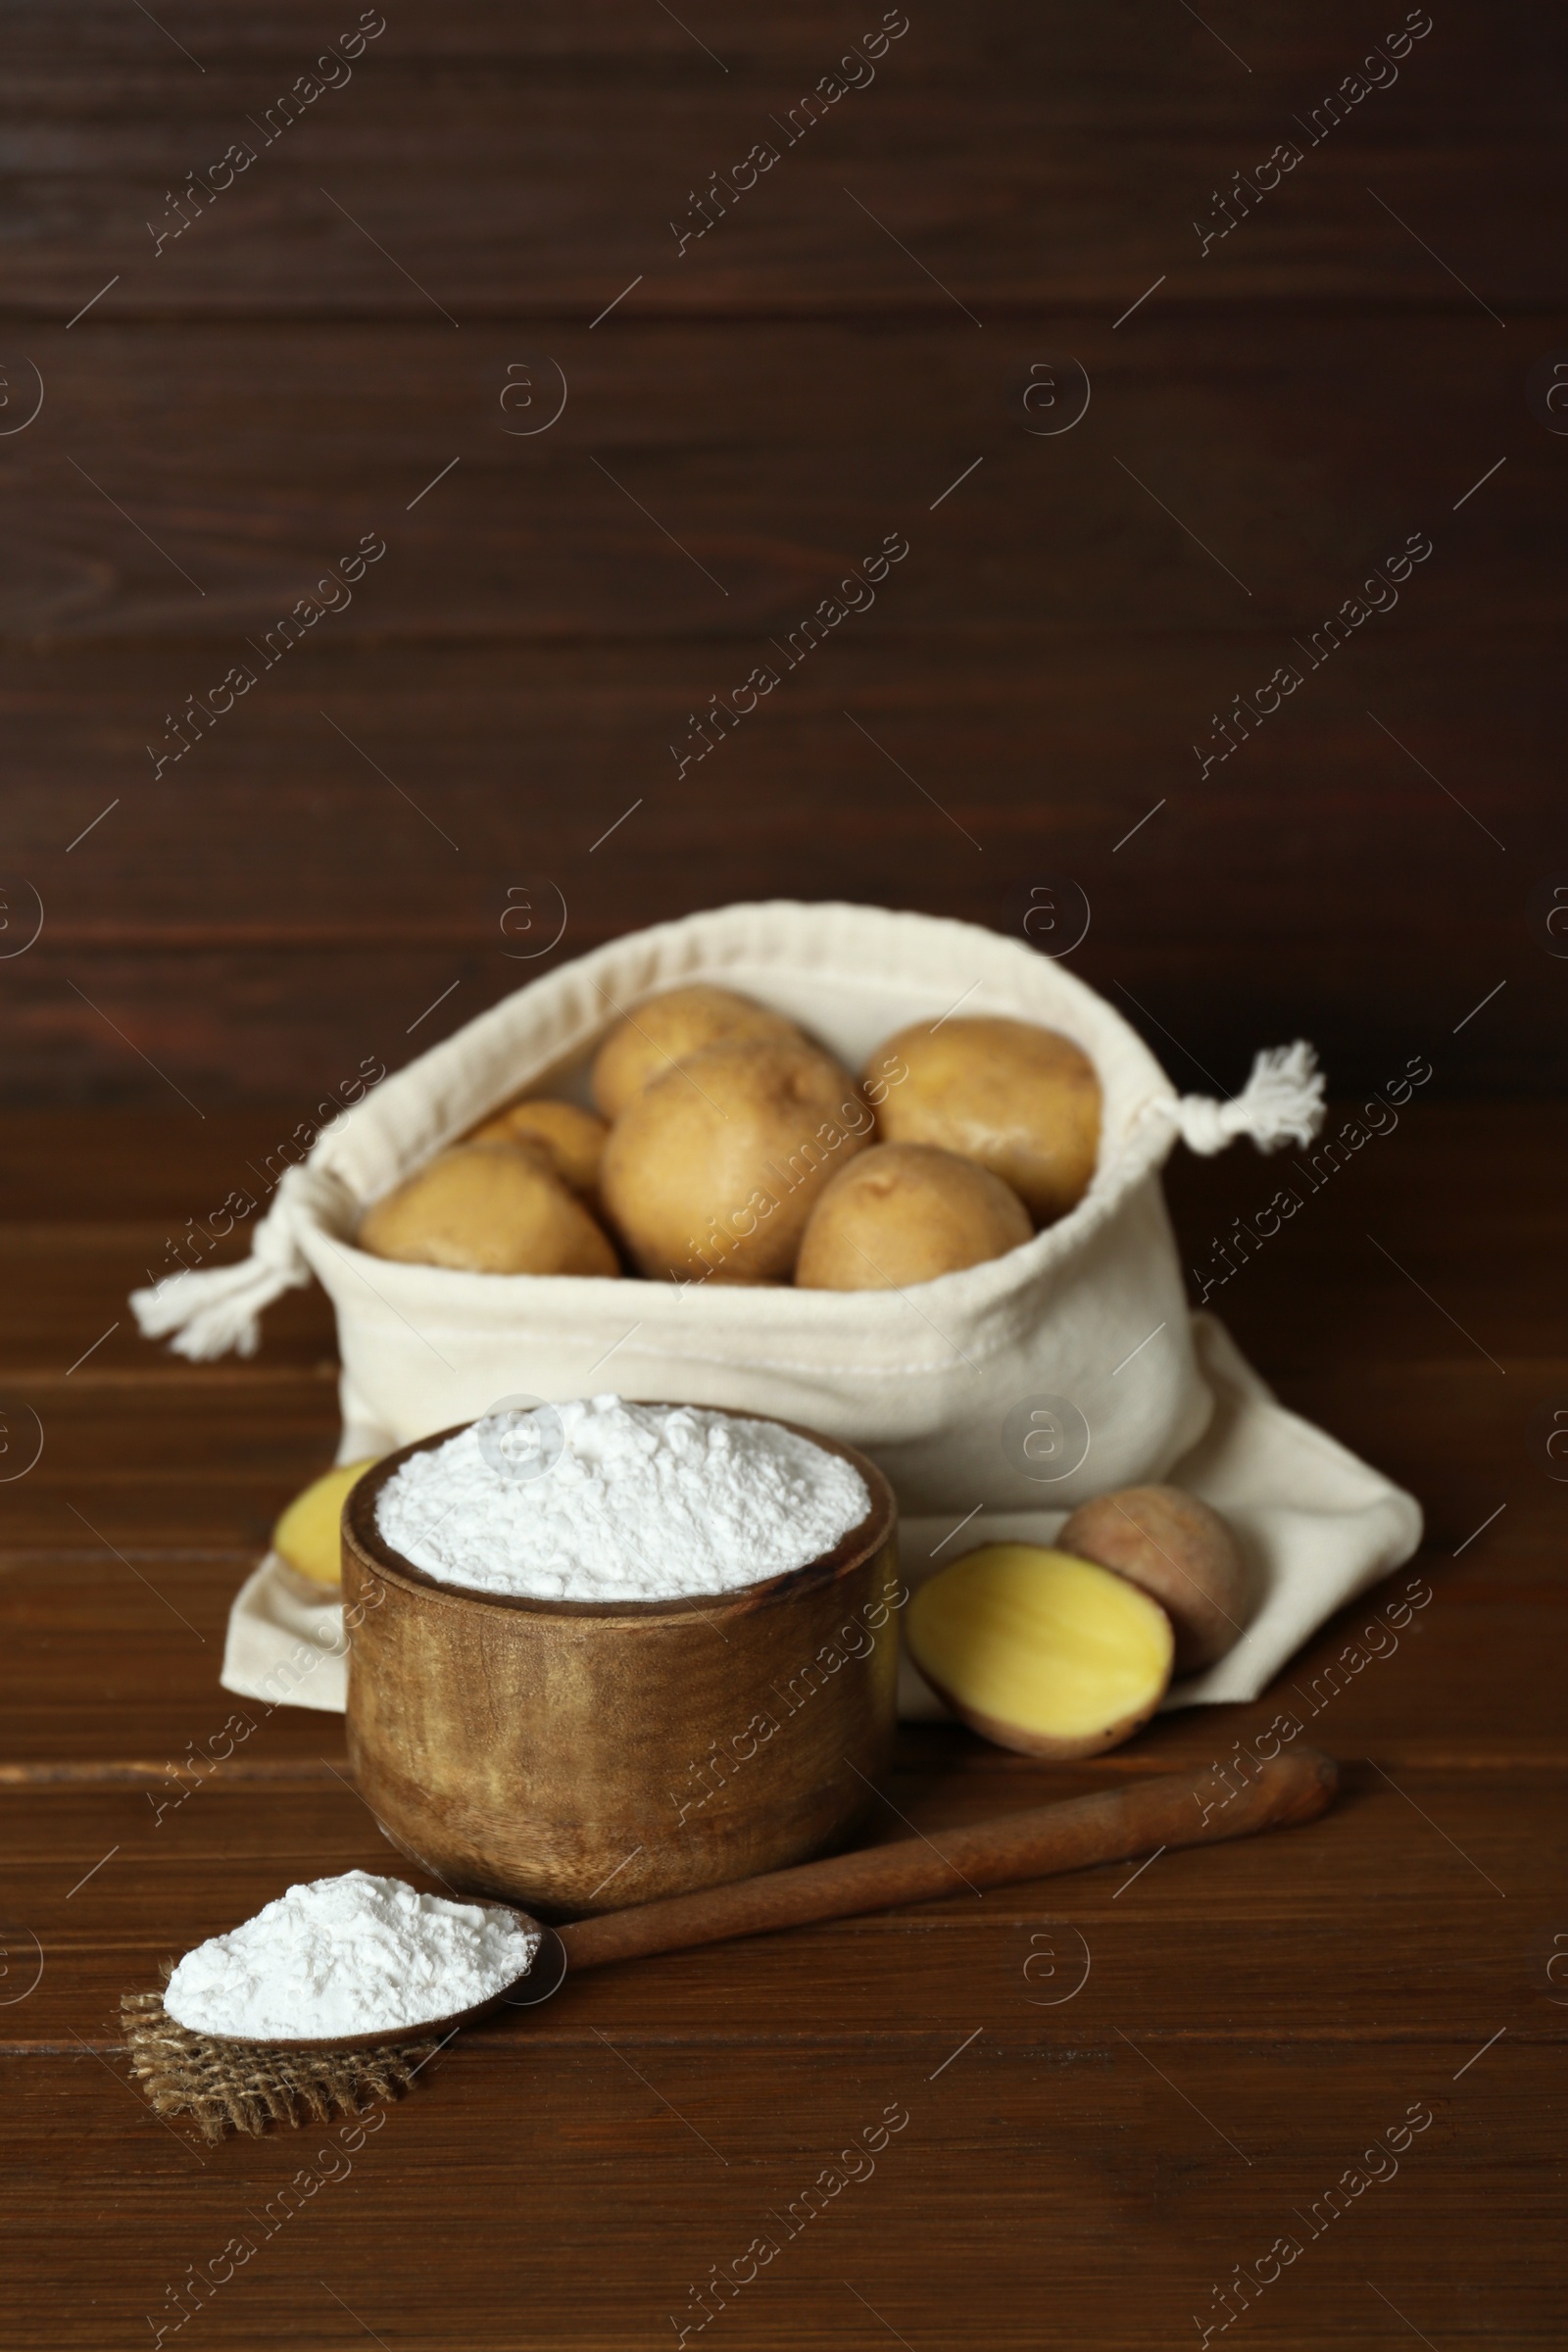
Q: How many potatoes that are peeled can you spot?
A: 0